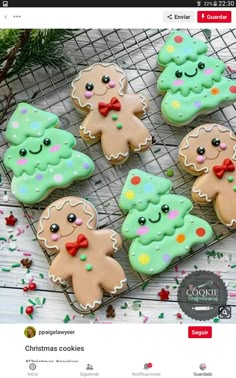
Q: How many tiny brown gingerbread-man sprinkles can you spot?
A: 2